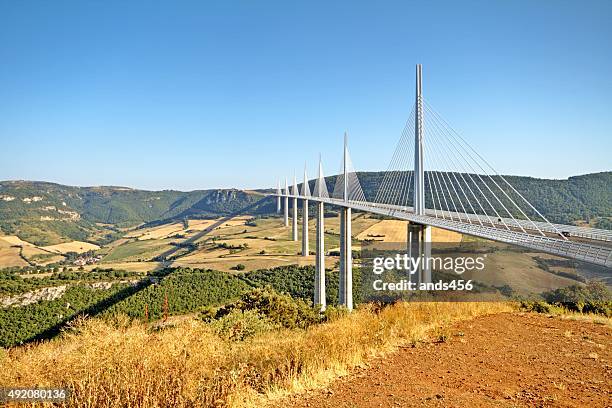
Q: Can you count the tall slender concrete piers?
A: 7